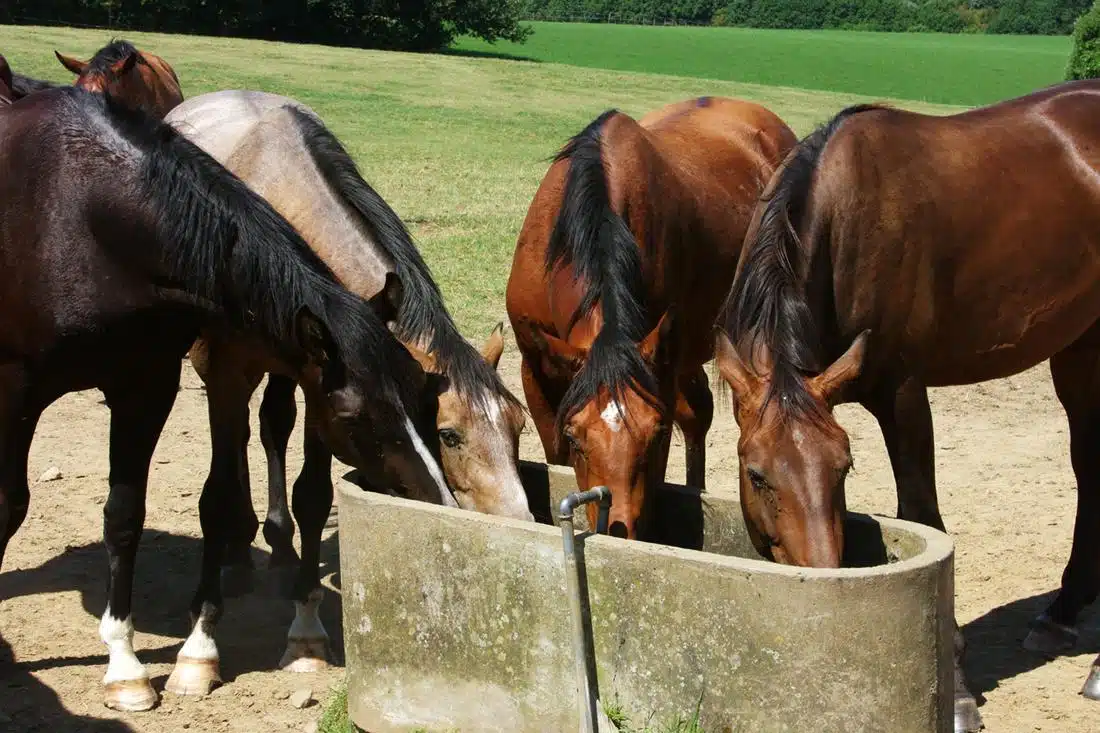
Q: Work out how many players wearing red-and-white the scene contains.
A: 0